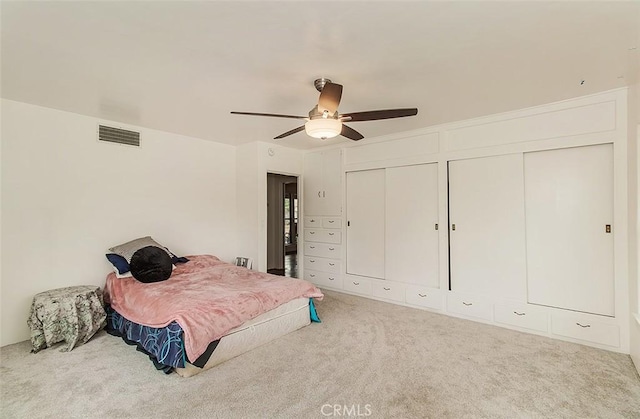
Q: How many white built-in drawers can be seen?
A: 12